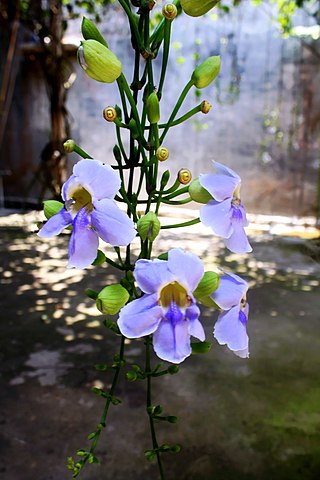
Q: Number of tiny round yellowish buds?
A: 6